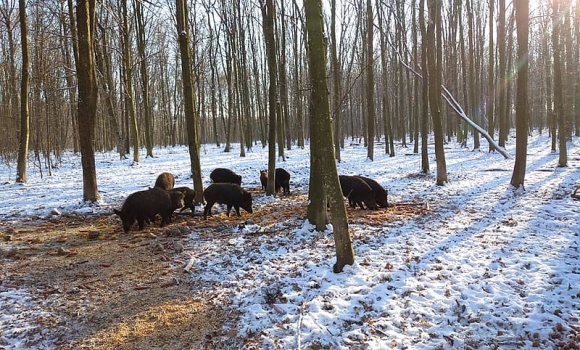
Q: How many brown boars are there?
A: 1